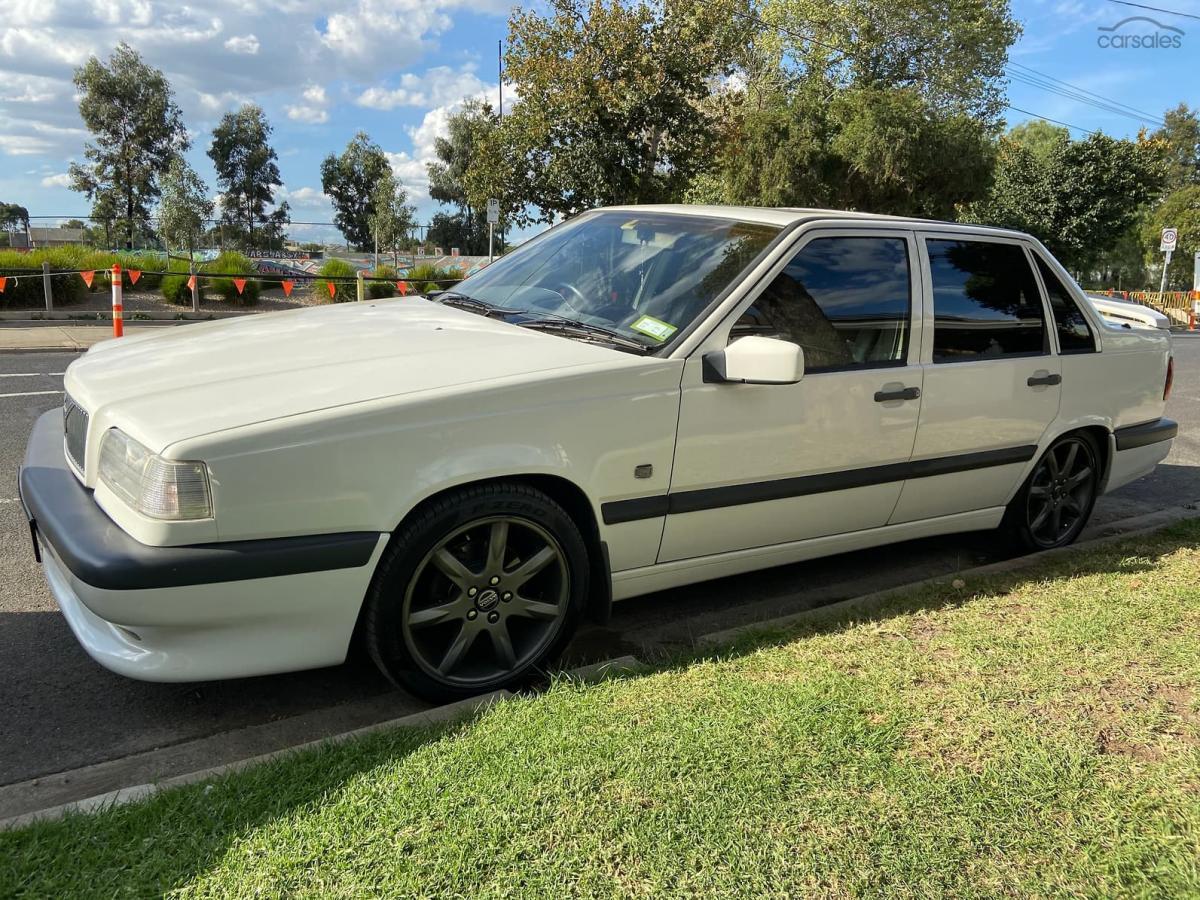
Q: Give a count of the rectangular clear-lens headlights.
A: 1